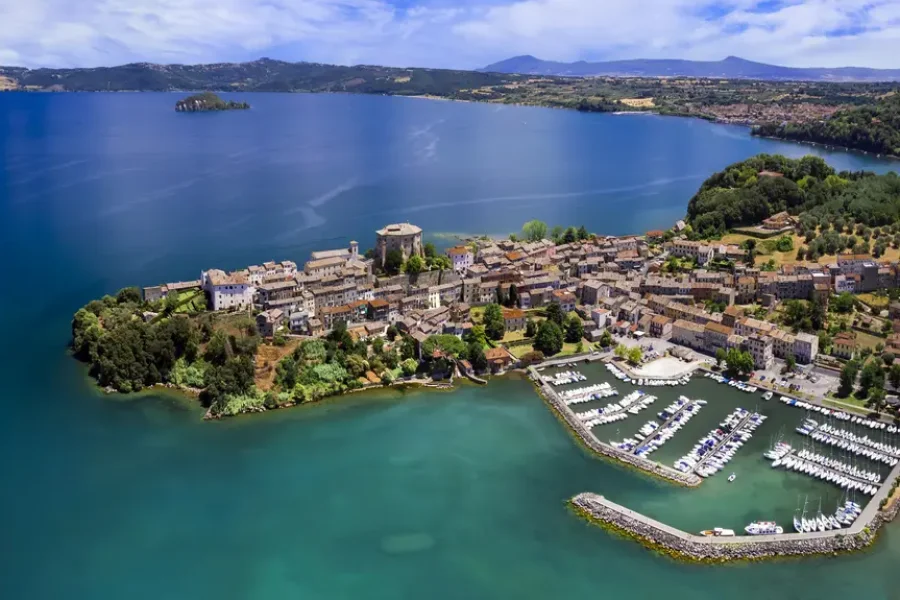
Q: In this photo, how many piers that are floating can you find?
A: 7